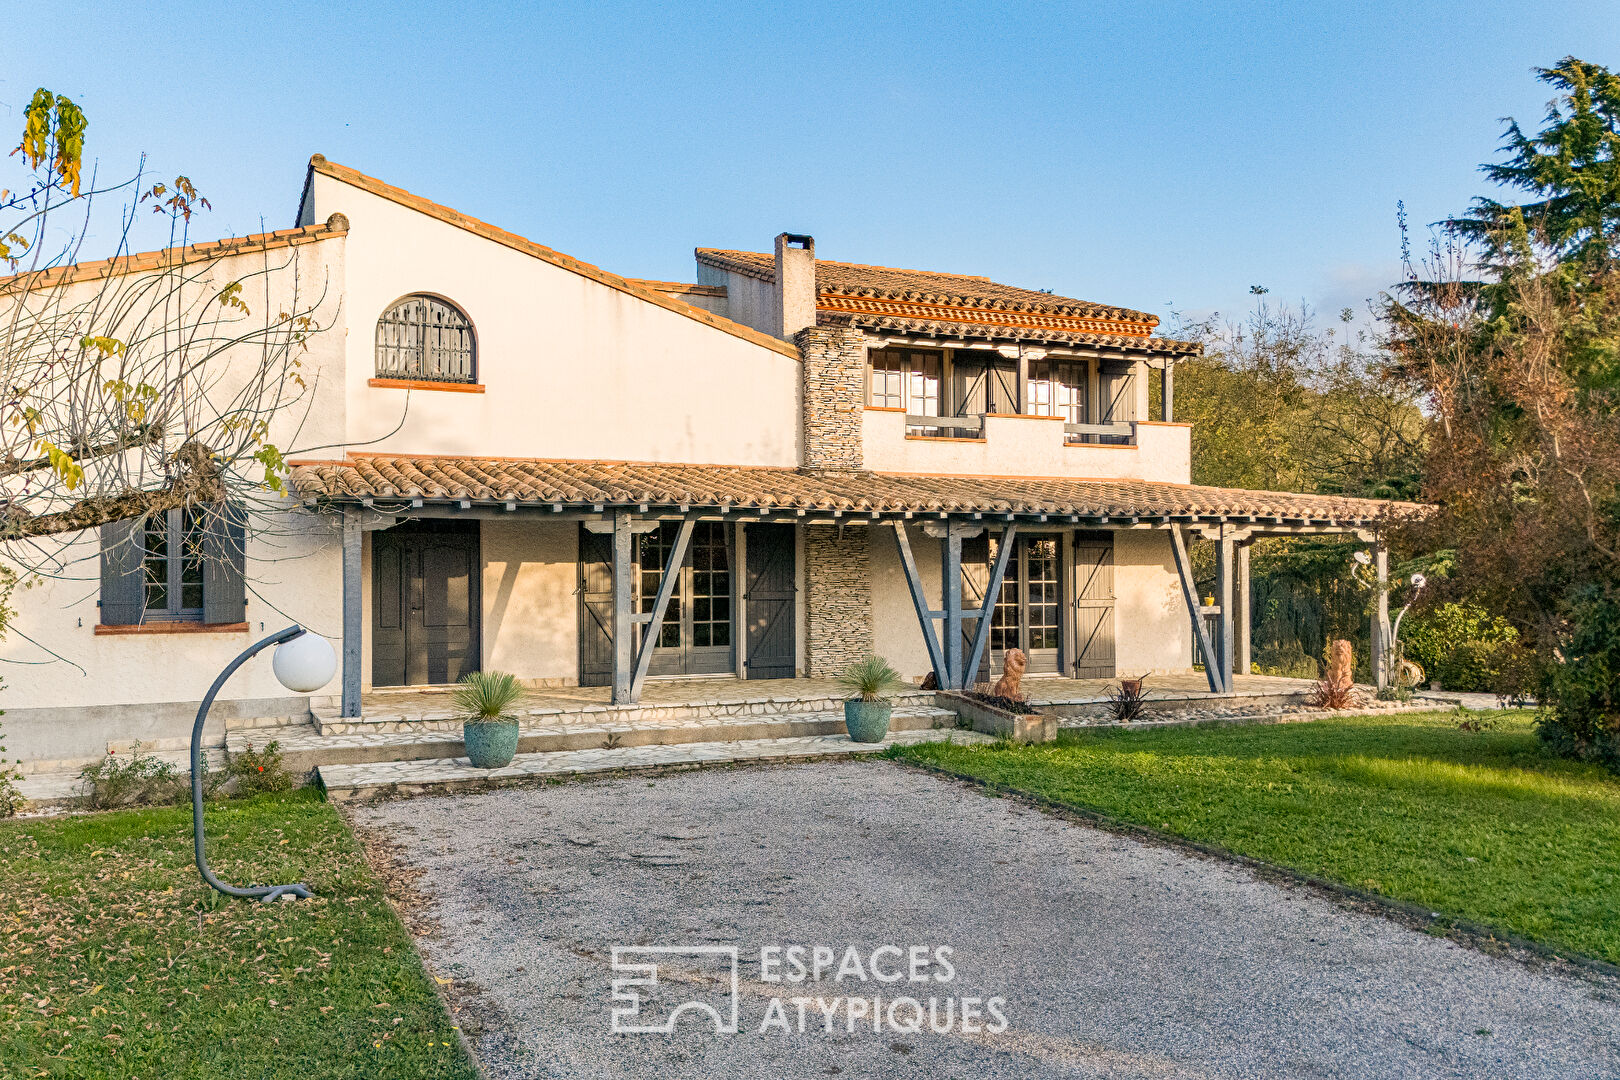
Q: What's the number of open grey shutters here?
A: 9